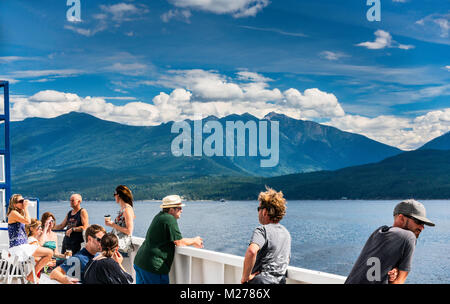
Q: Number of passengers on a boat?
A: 10